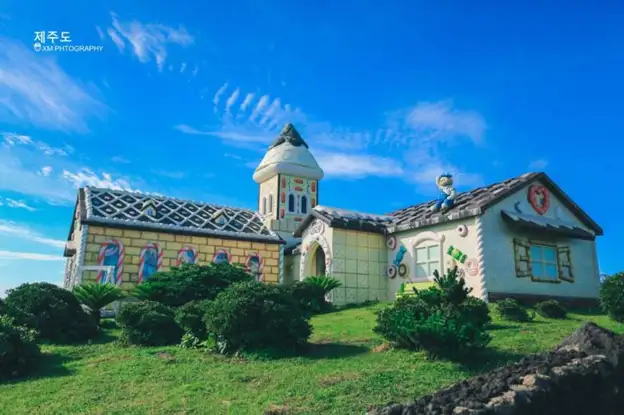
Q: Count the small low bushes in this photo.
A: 2